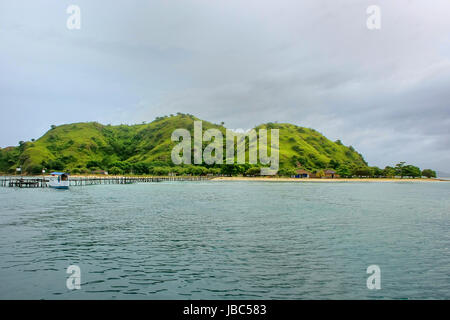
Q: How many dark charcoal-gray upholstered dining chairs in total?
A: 0